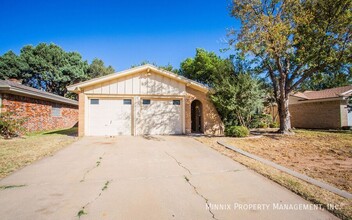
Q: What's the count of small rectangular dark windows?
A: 4